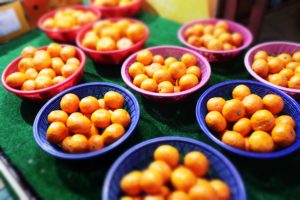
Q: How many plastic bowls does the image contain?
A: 10